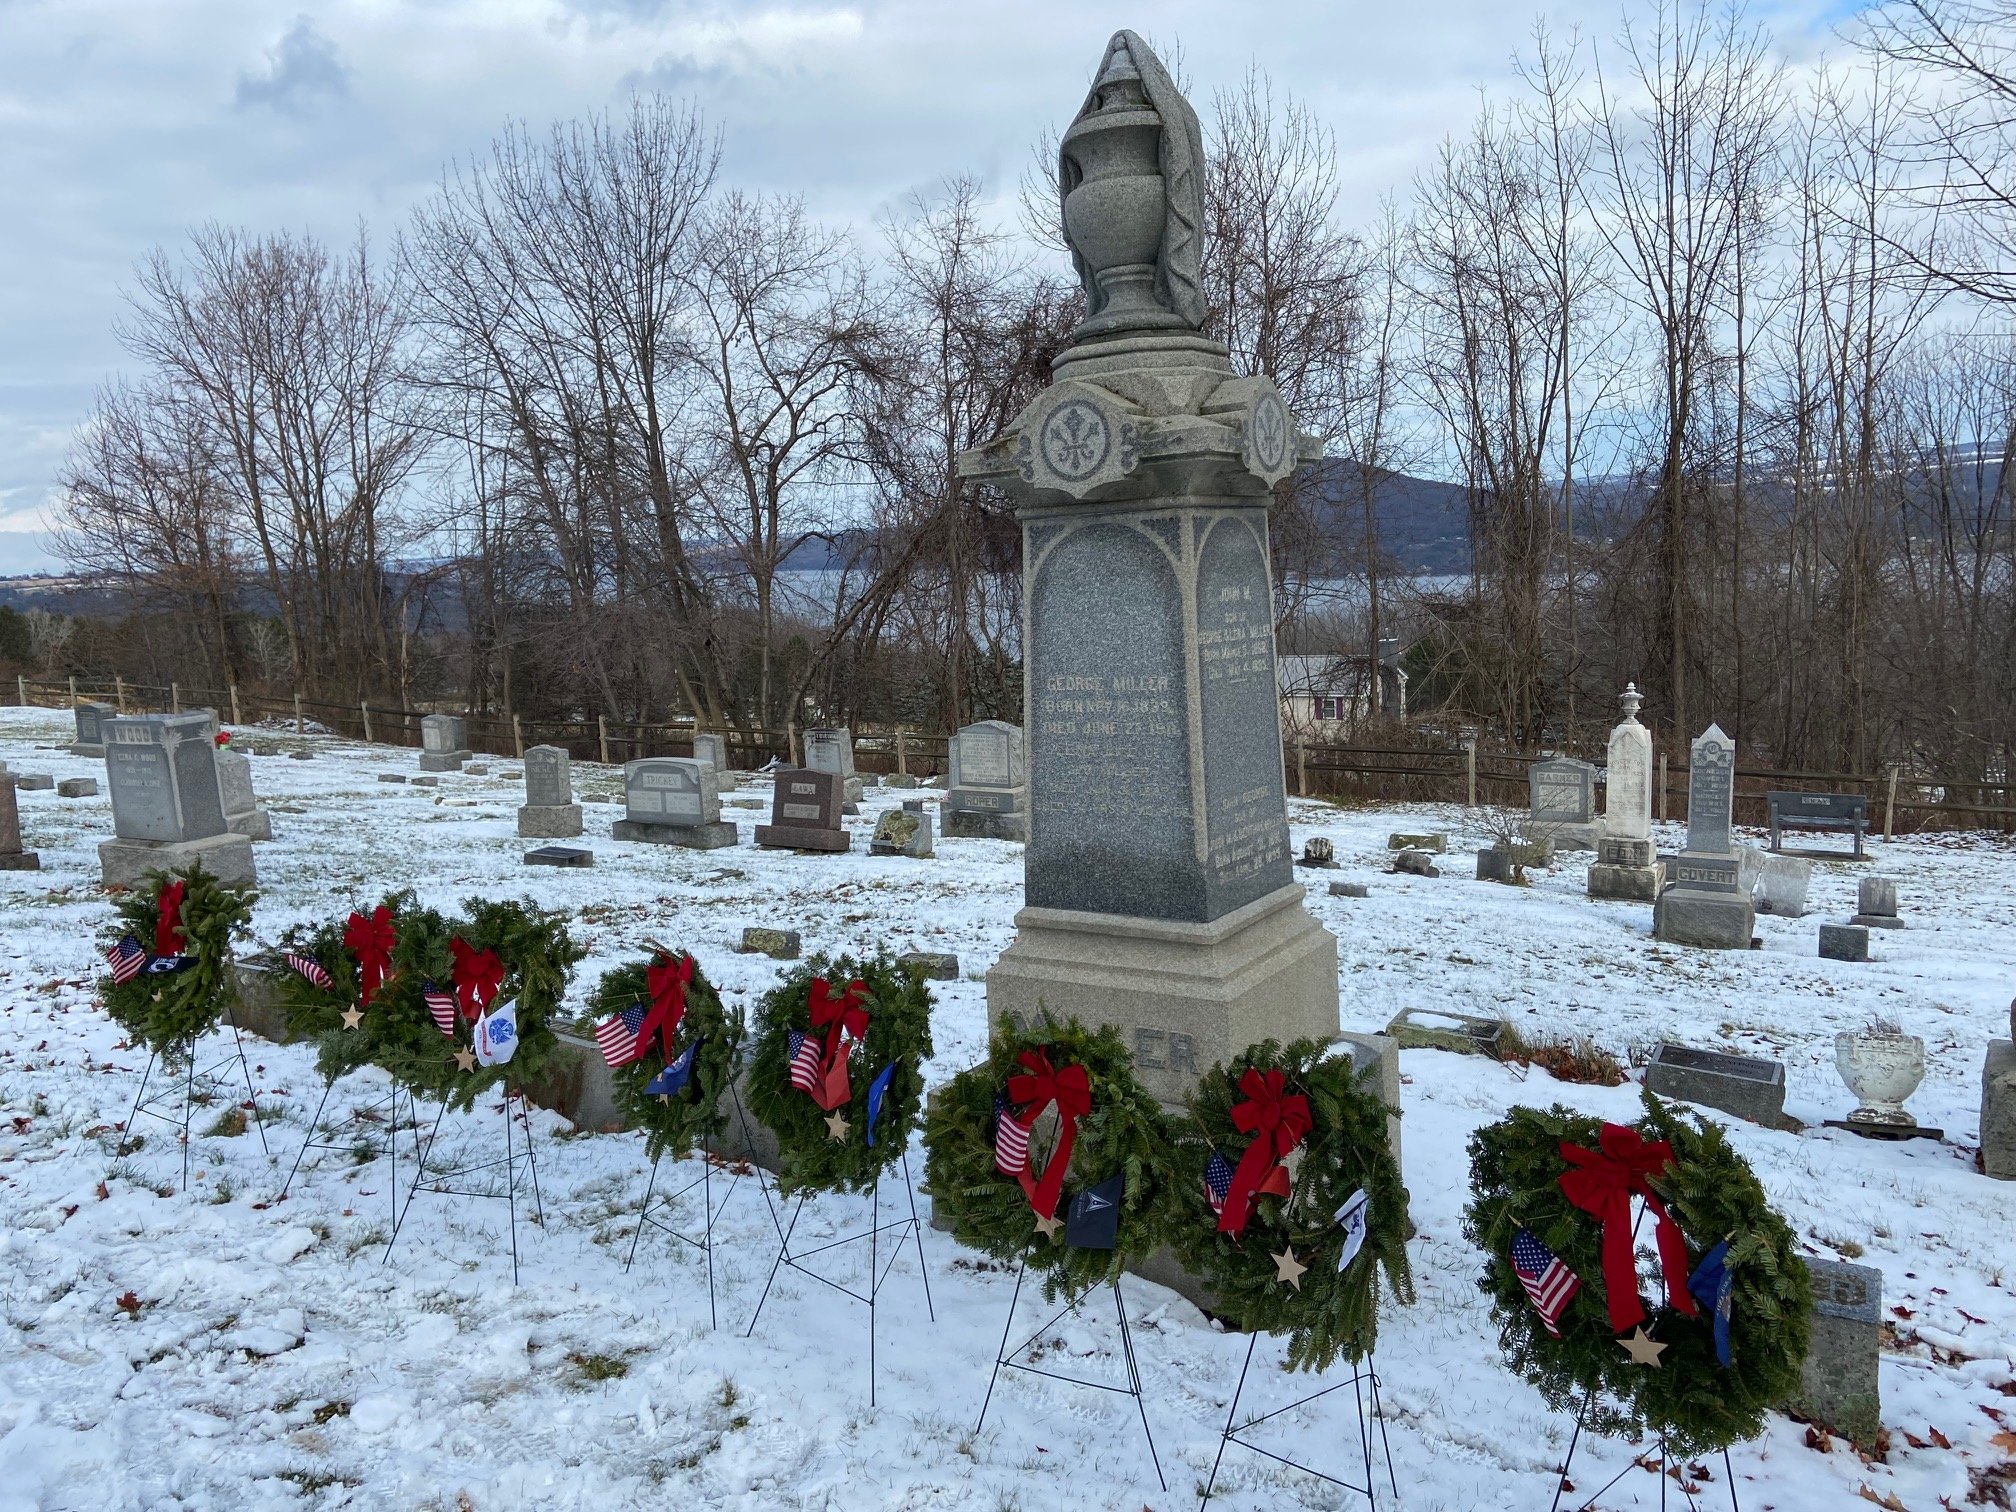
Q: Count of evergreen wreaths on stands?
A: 8